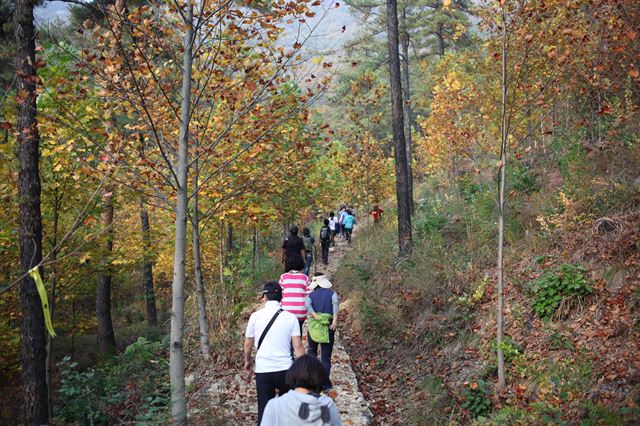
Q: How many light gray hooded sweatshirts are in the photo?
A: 1